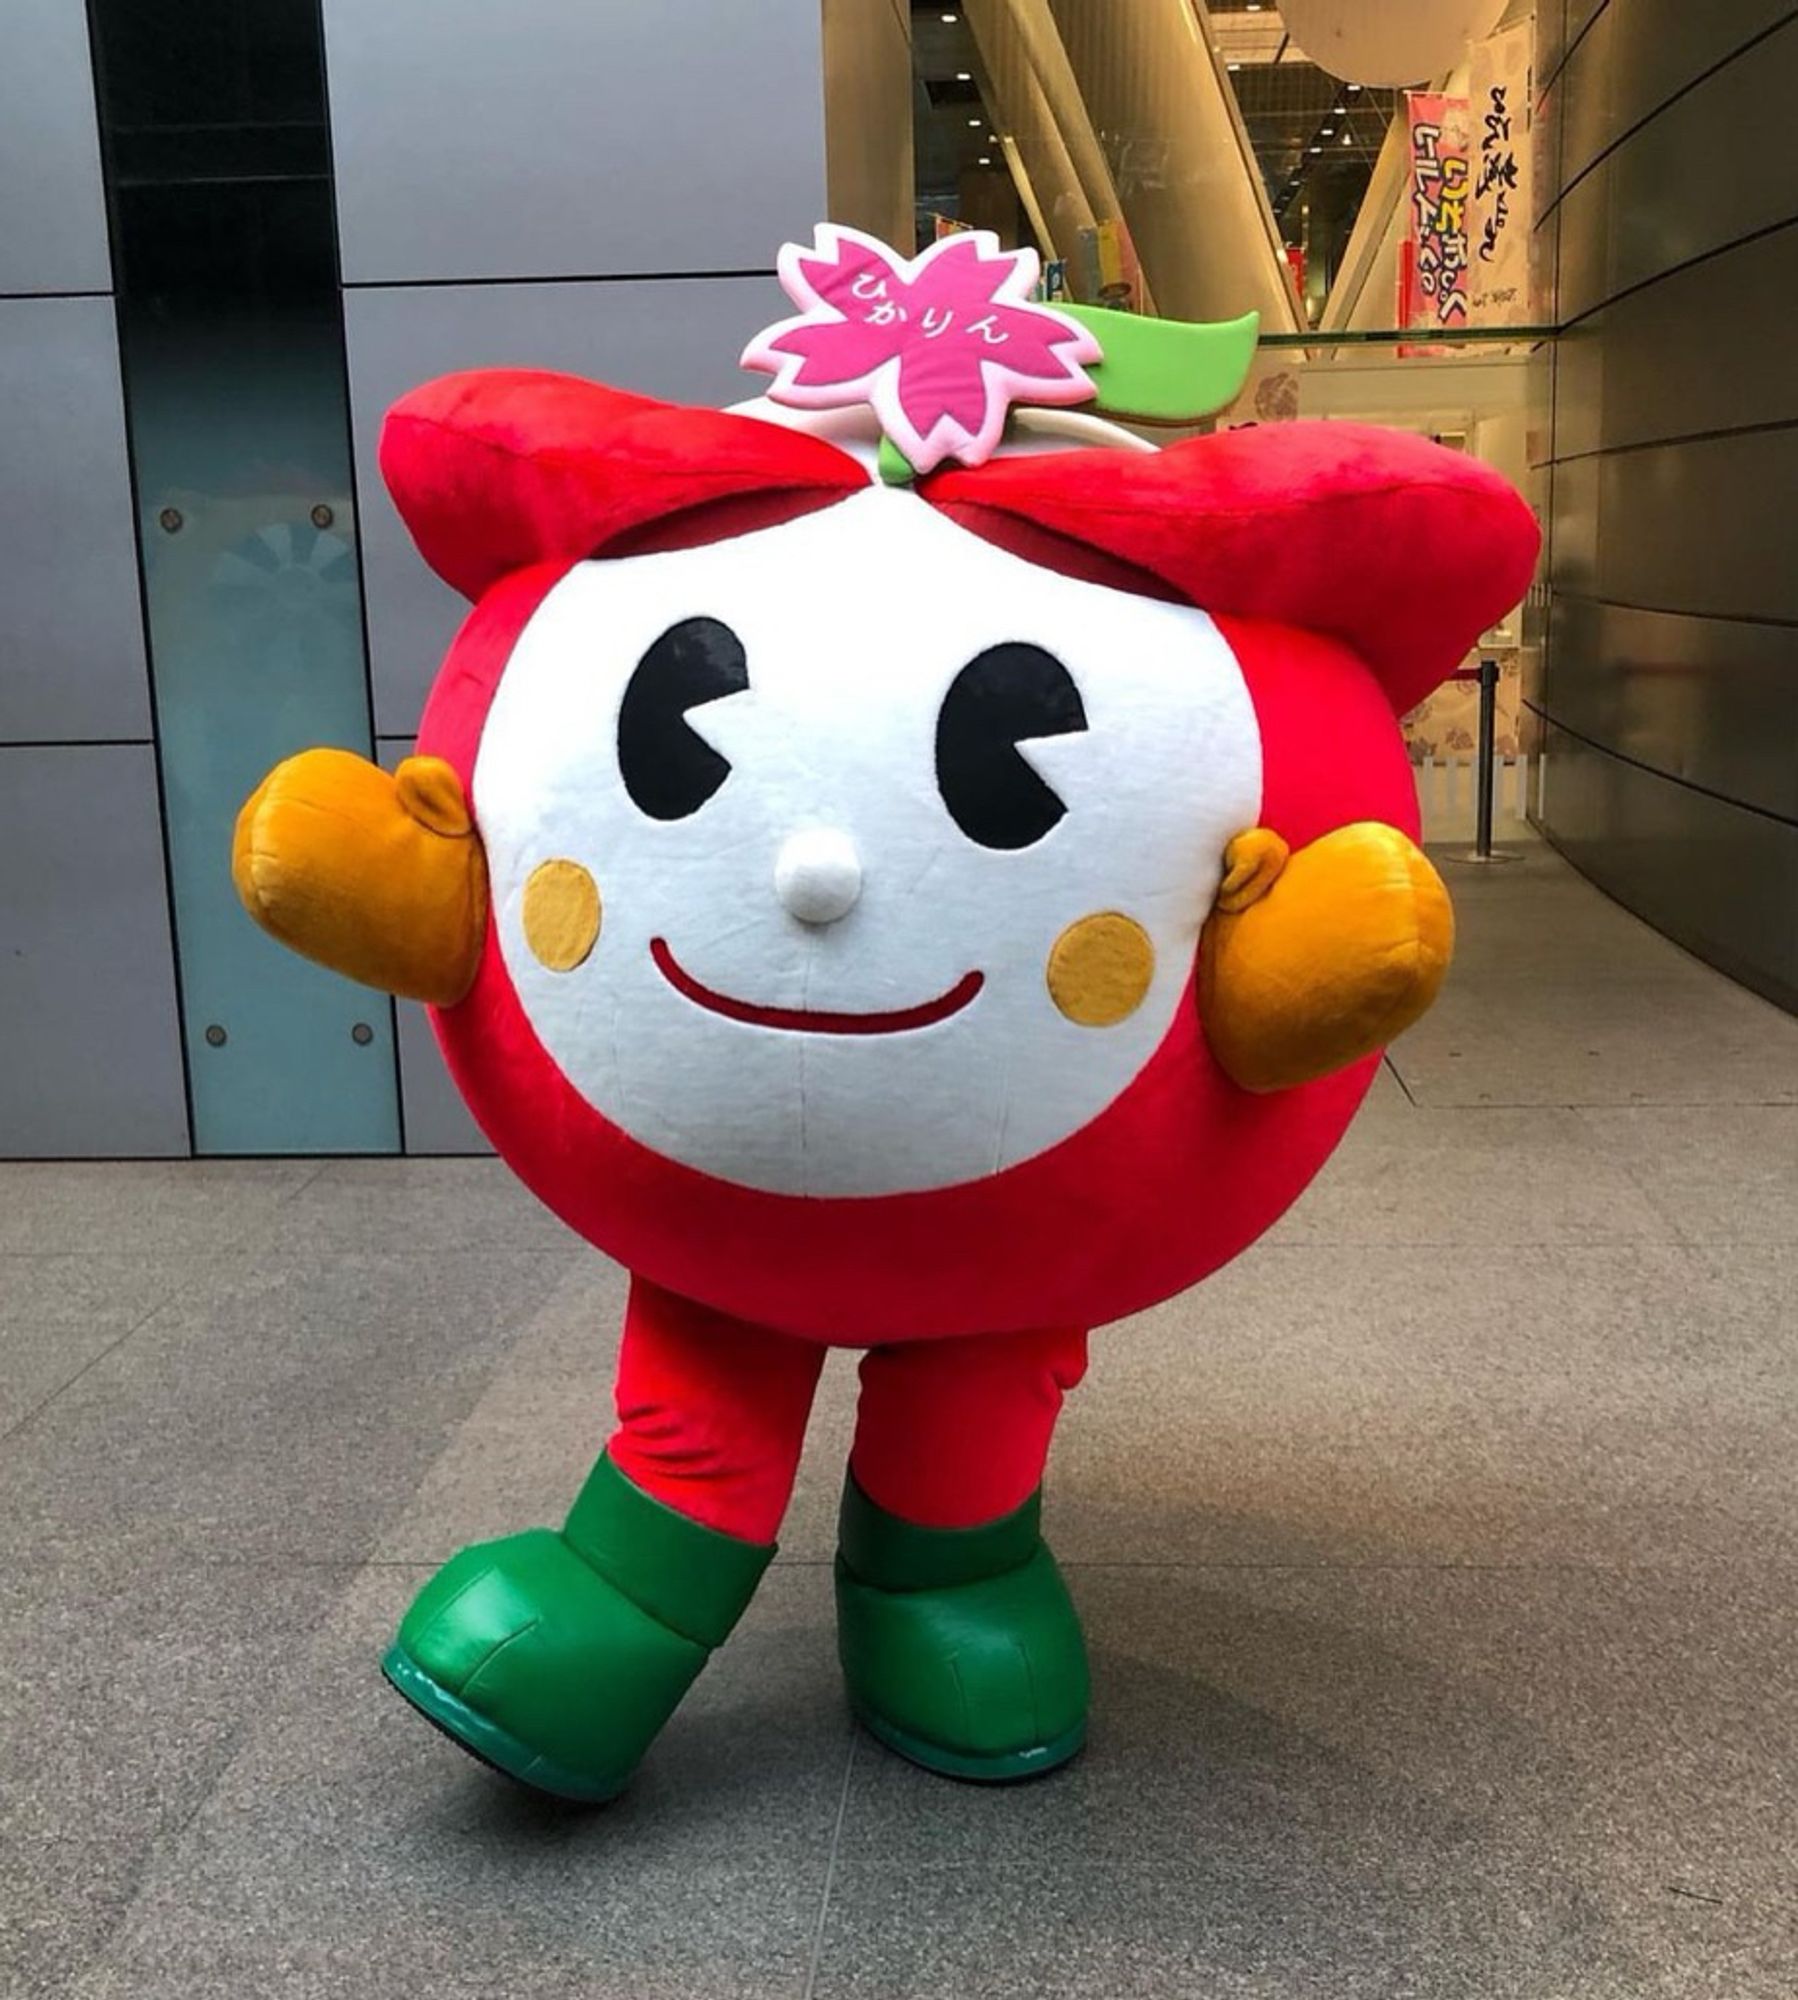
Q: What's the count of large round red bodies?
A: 1